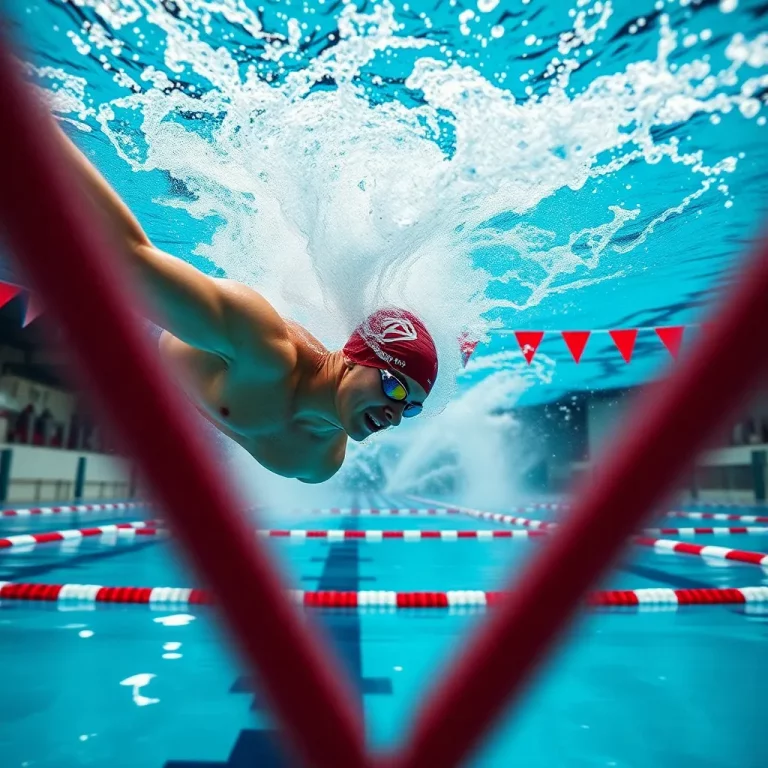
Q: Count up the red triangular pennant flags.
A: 7